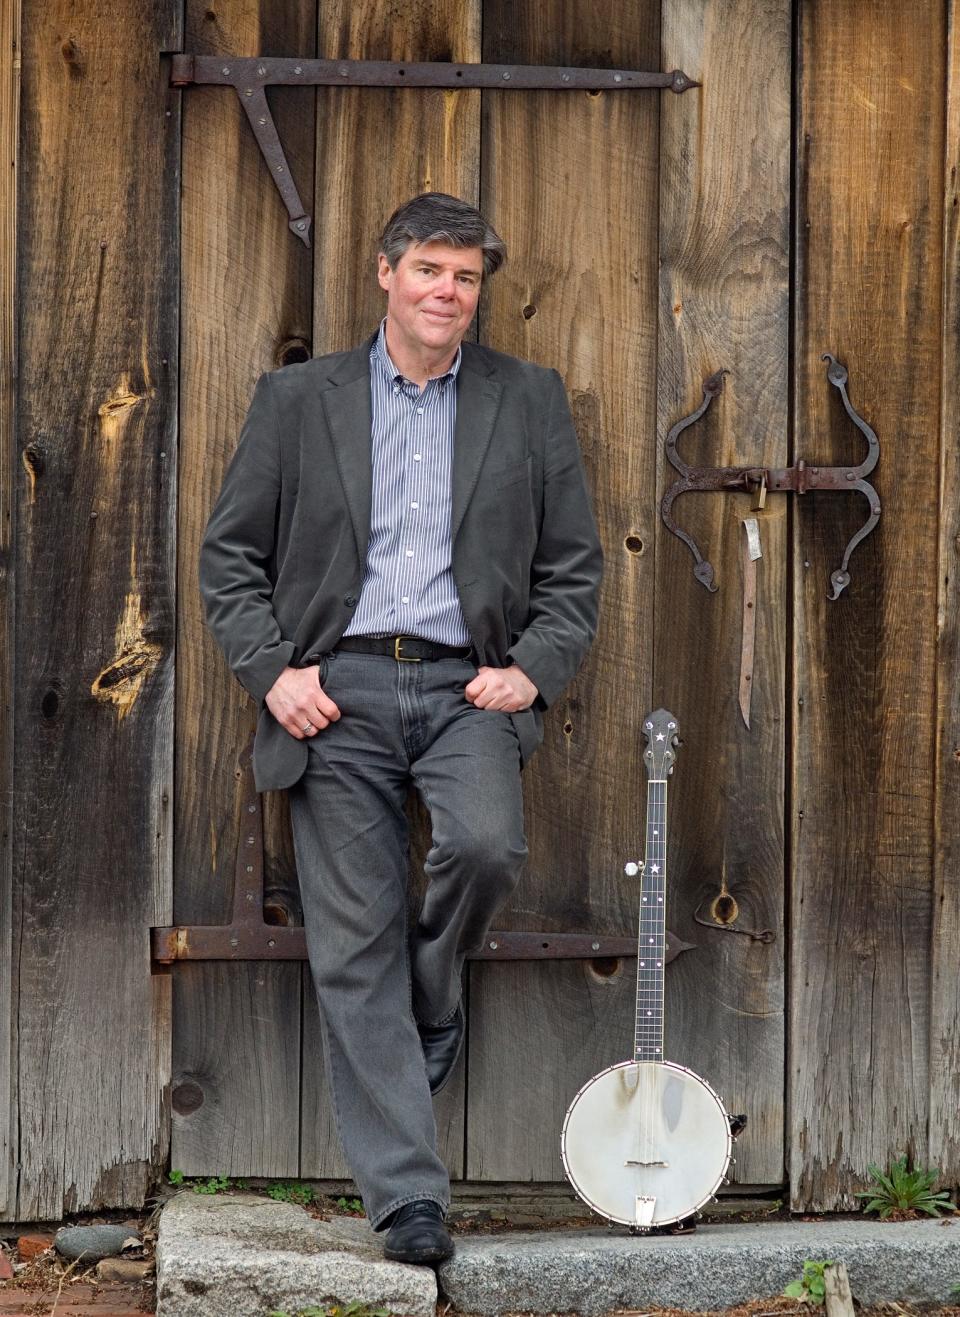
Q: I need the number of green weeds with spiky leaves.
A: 1